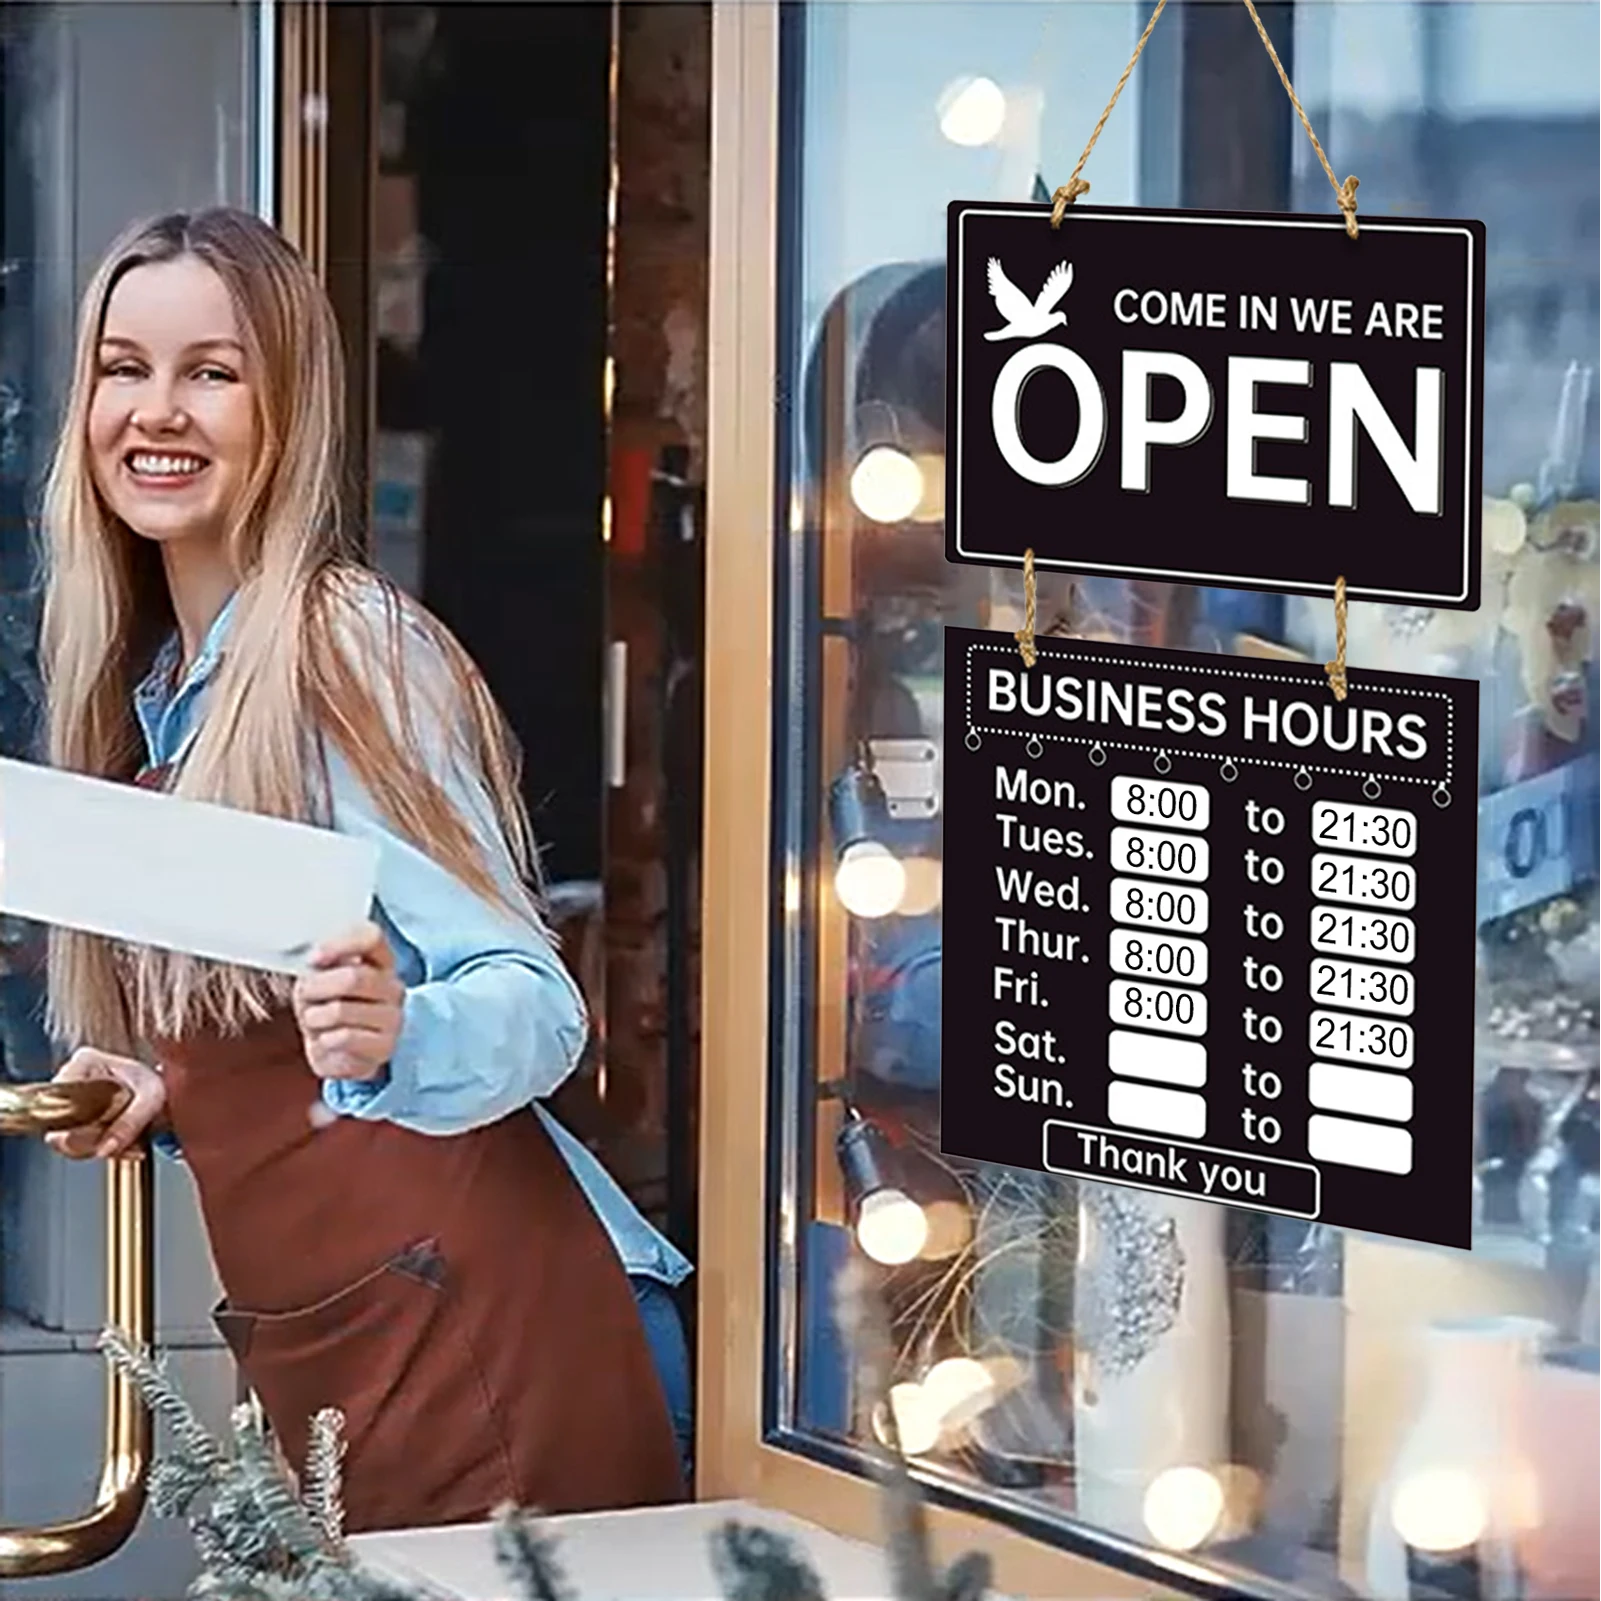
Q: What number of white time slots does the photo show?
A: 14